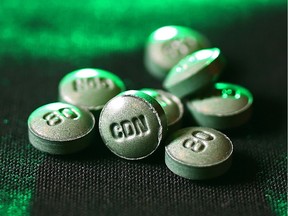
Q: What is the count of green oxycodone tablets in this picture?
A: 8